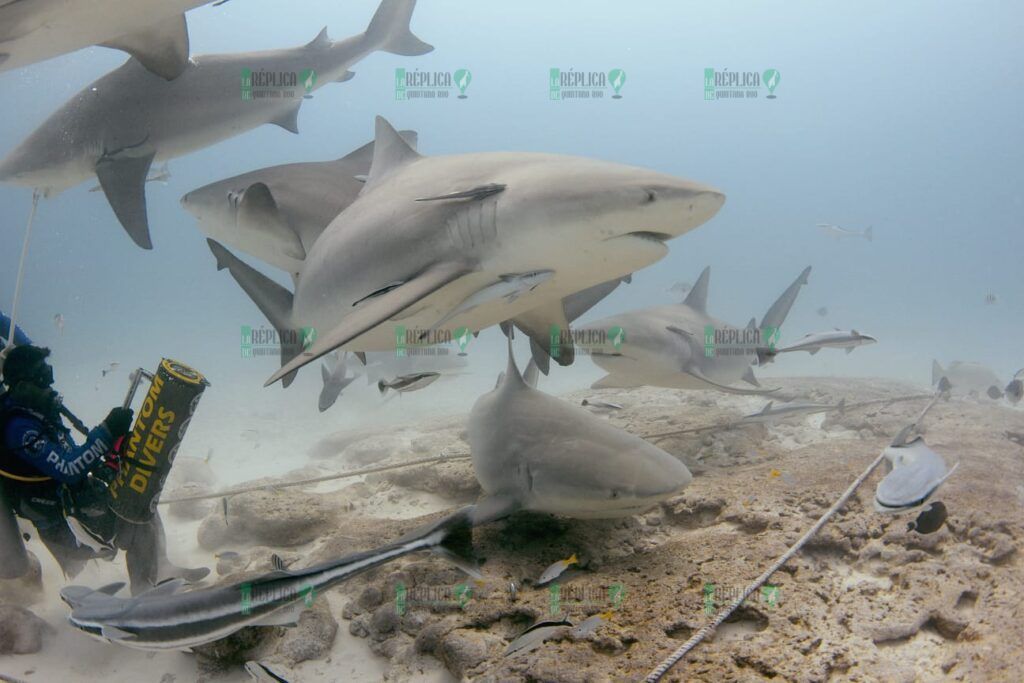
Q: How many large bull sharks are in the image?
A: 6